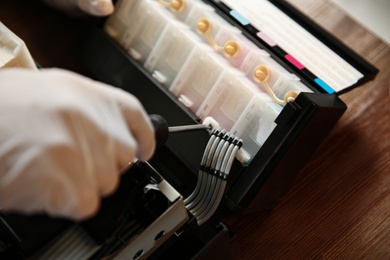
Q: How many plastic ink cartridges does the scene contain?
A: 6